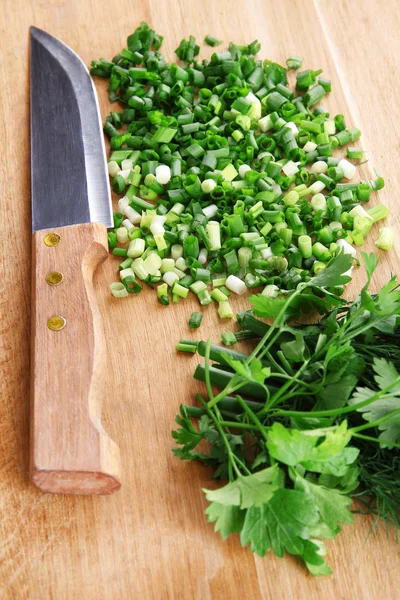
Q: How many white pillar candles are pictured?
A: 0